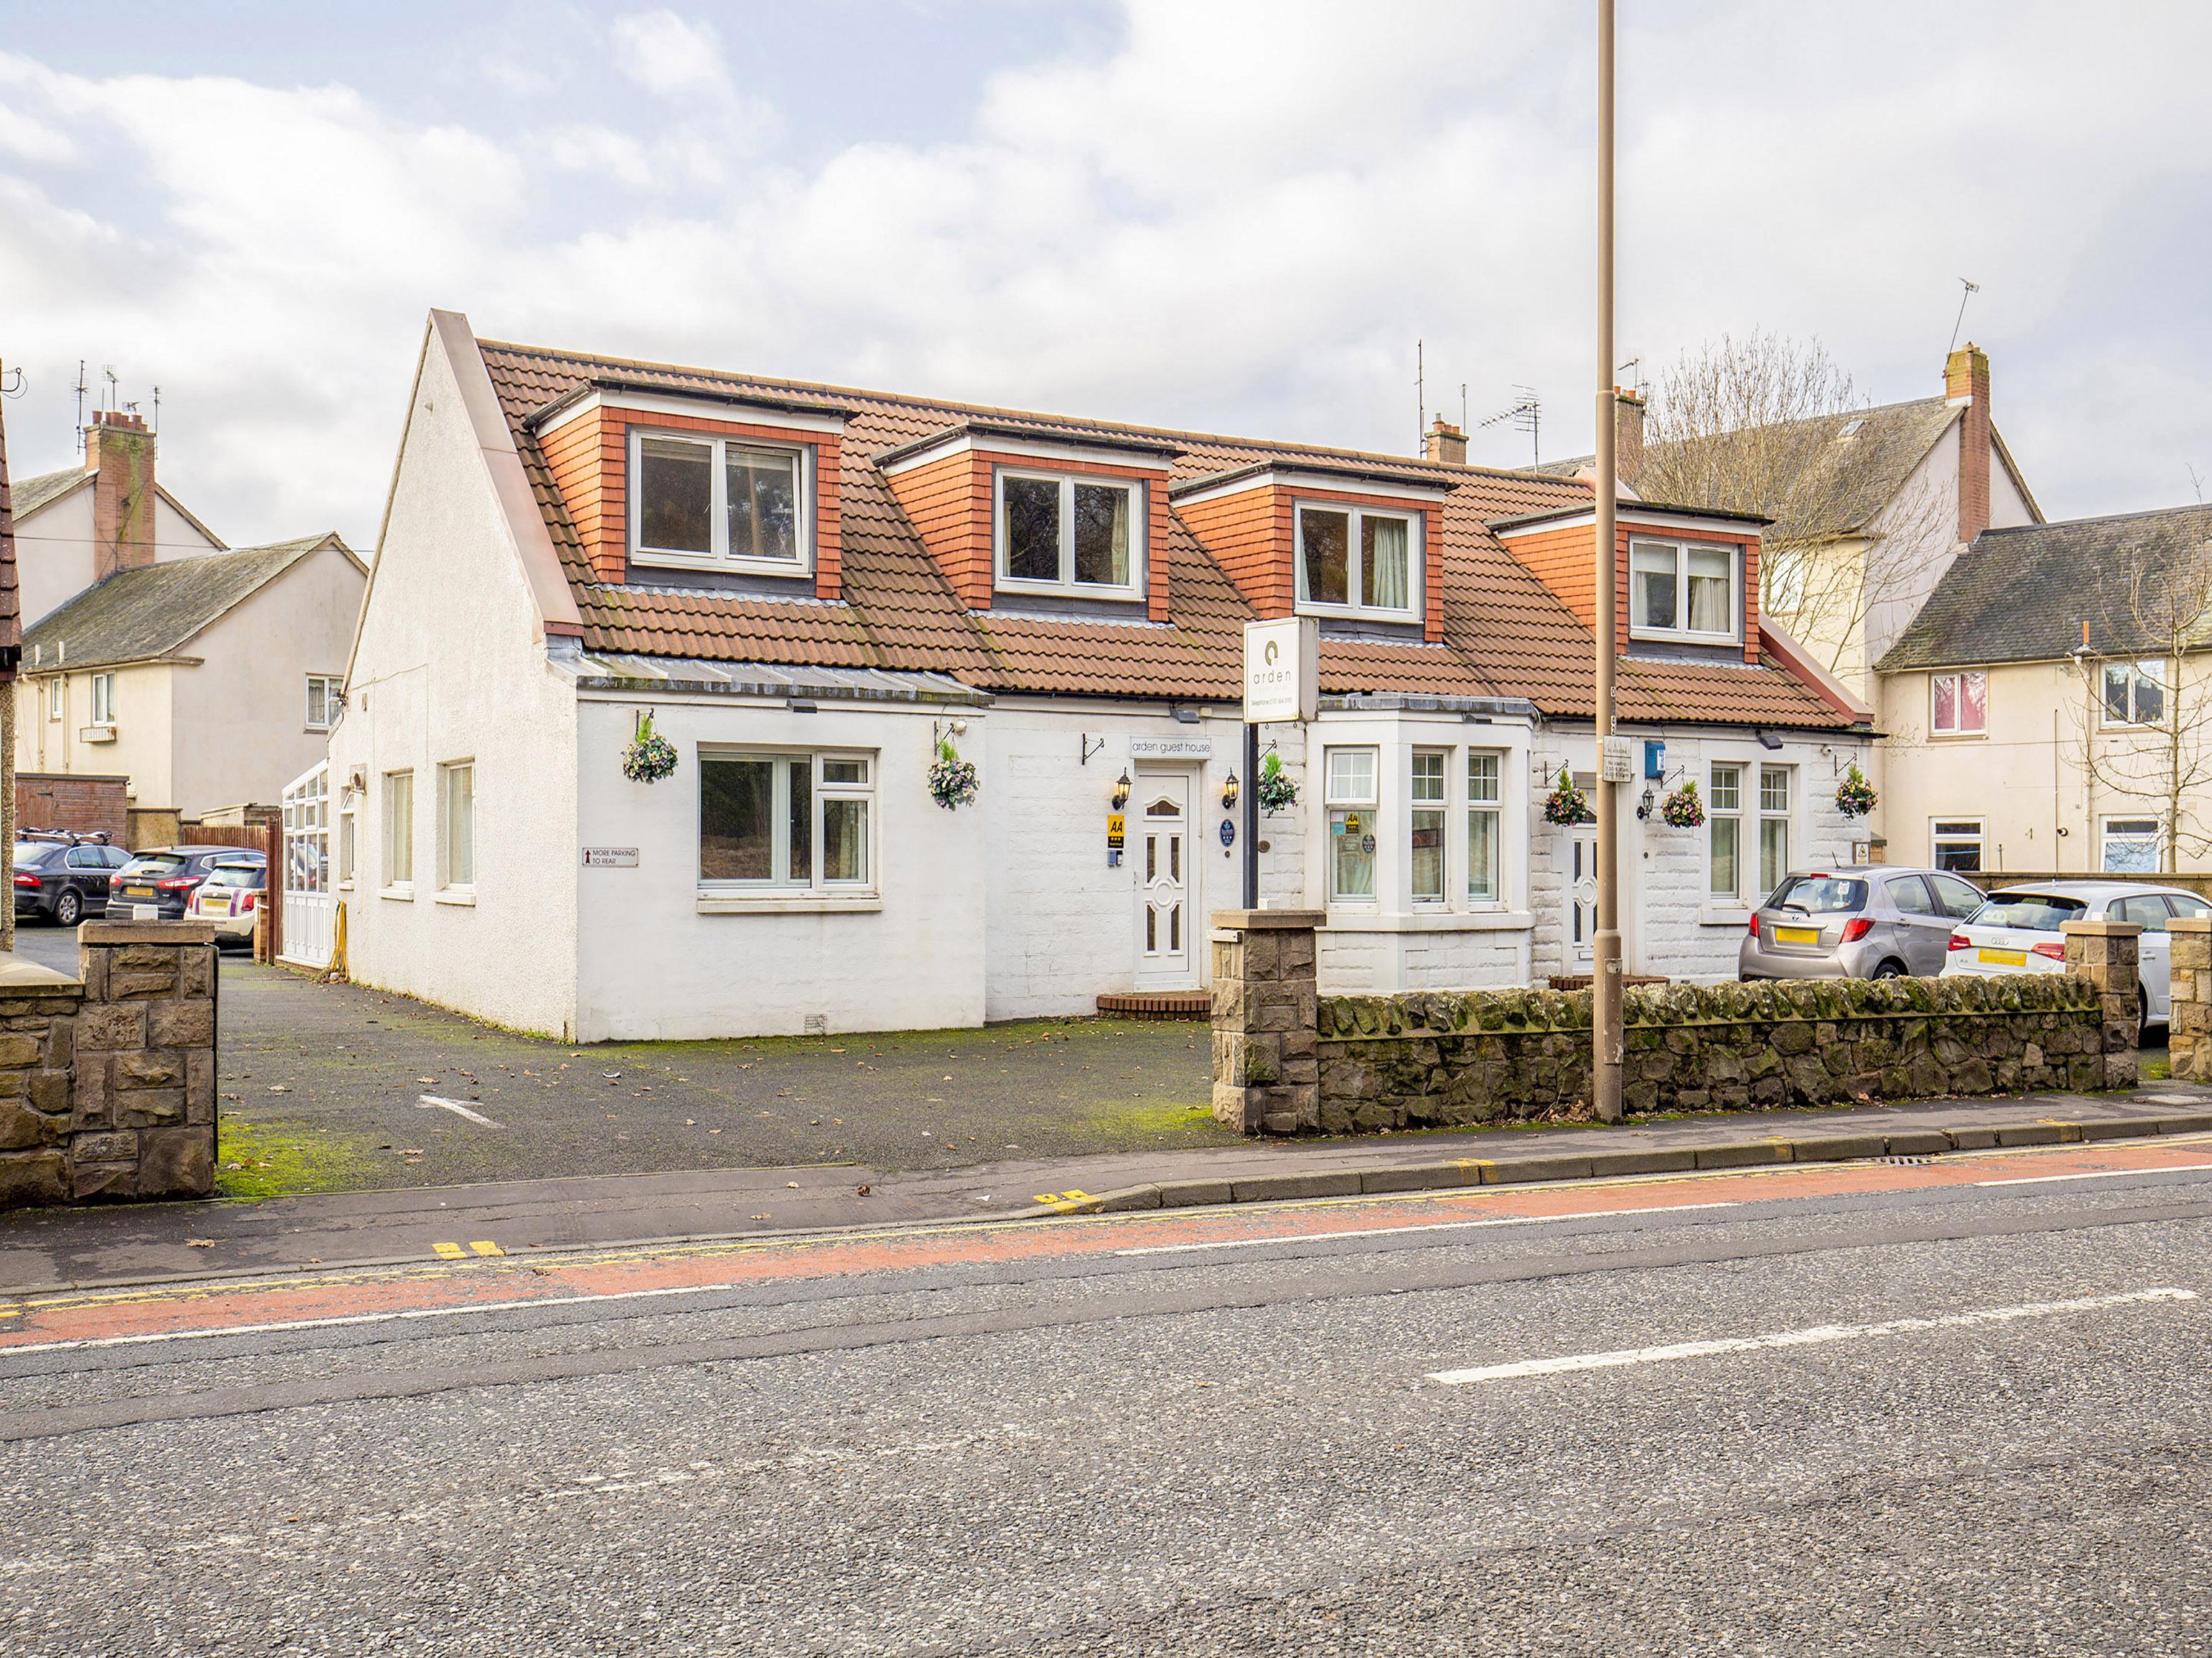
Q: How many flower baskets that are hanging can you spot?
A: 6